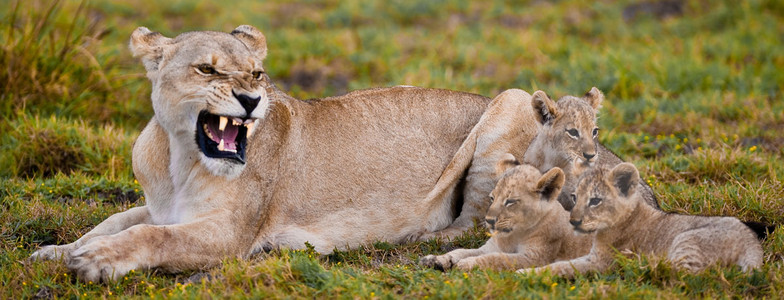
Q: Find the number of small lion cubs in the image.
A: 3